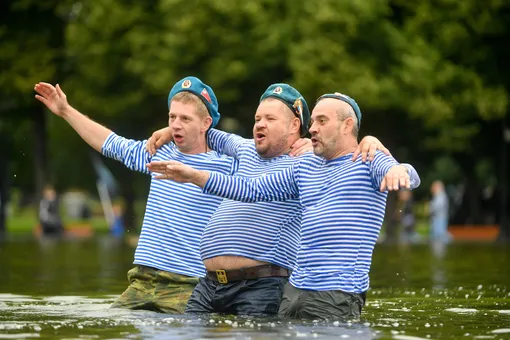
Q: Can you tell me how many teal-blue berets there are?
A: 3